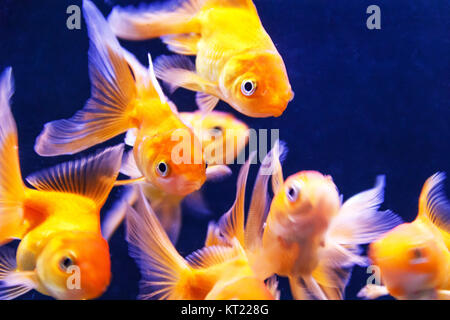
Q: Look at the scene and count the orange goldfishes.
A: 7